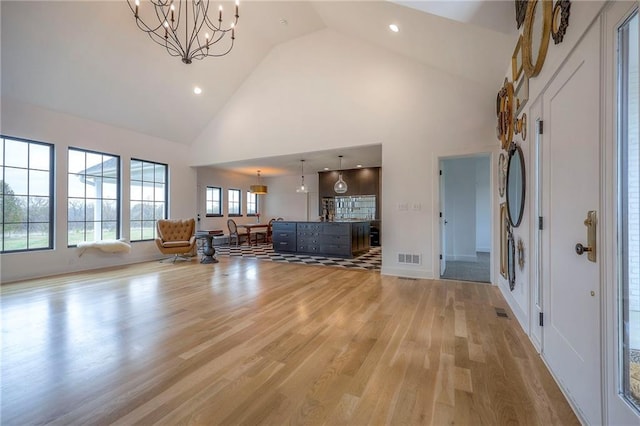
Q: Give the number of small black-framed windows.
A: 3